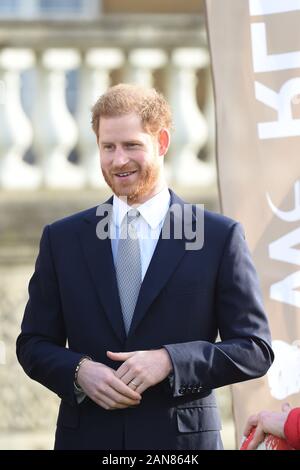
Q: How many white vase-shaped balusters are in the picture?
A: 5